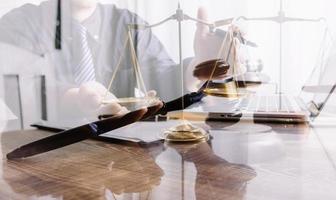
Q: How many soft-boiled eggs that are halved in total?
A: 0